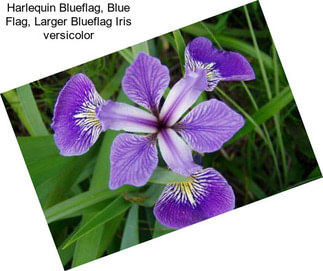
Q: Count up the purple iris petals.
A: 6